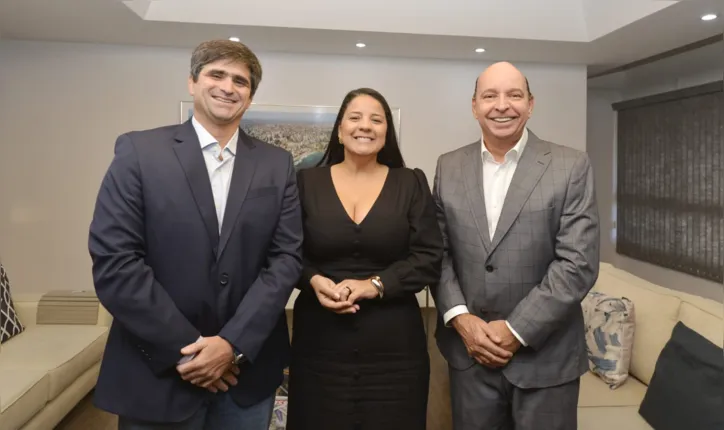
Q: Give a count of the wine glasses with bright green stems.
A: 0